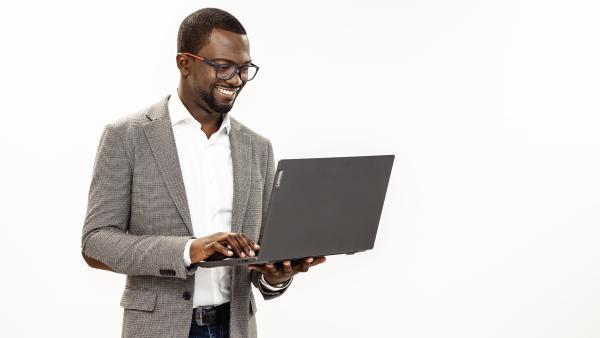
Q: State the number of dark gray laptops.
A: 1